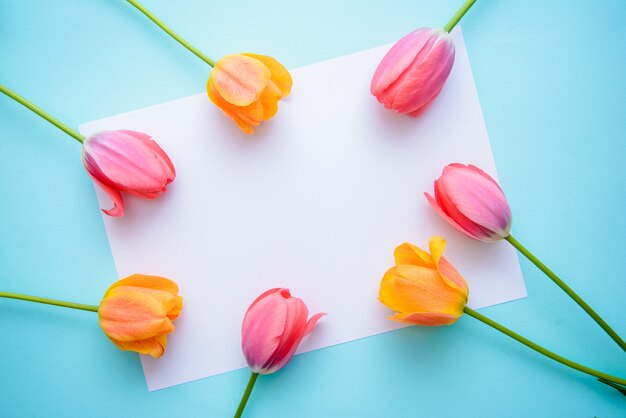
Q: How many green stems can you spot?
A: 7